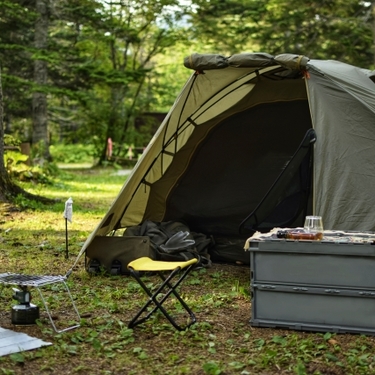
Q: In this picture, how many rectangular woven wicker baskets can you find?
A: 0